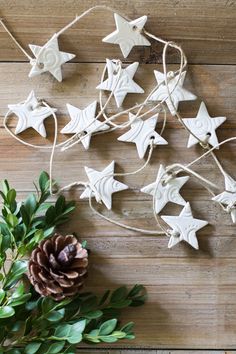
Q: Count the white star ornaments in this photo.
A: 12